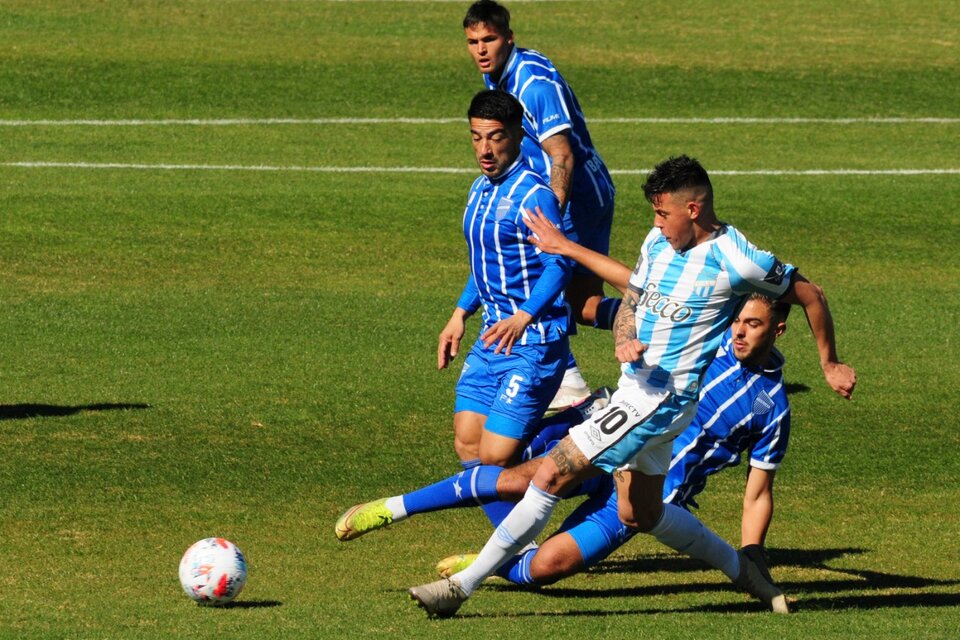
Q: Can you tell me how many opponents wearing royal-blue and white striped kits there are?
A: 3